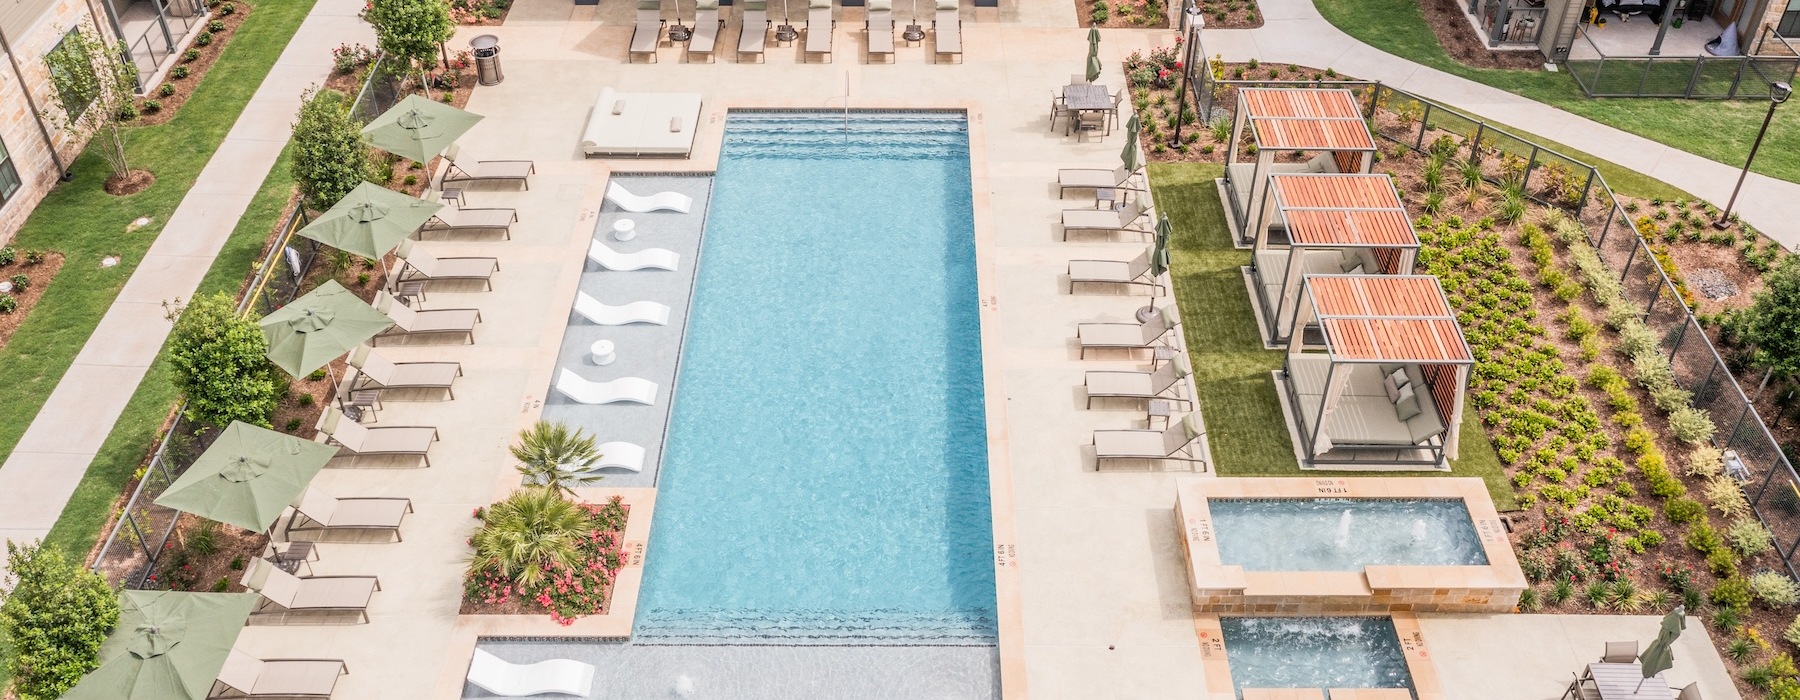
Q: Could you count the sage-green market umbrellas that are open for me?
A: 5